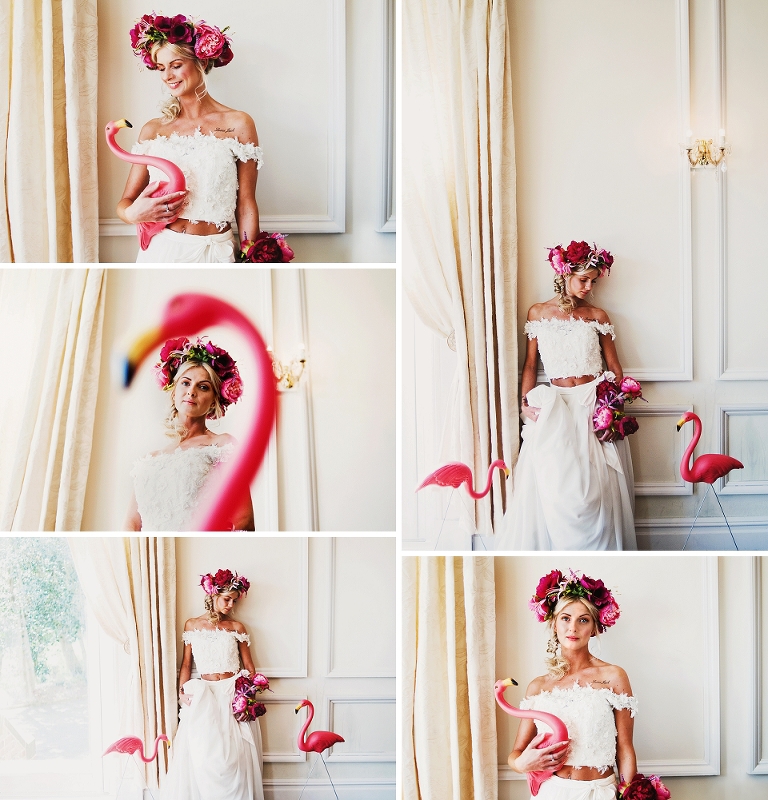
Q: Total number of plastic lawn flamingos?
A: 7